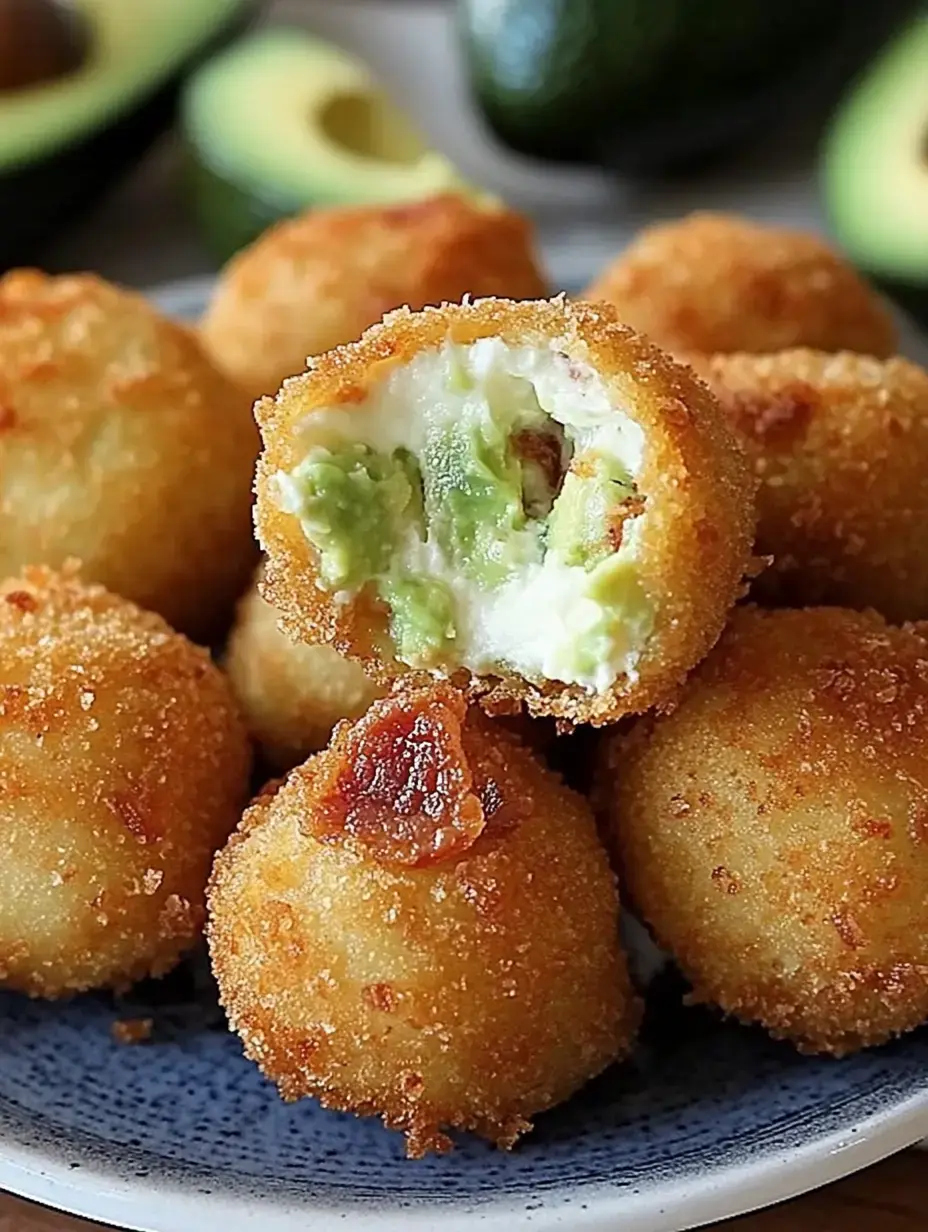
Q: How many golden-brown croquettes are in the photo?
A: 9